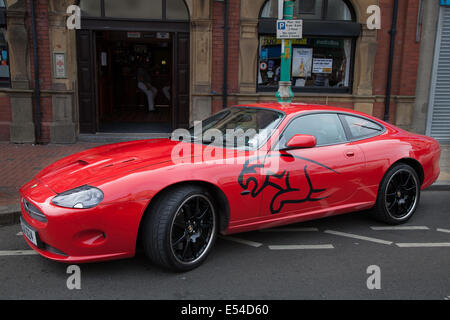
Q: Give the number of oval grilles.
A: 1